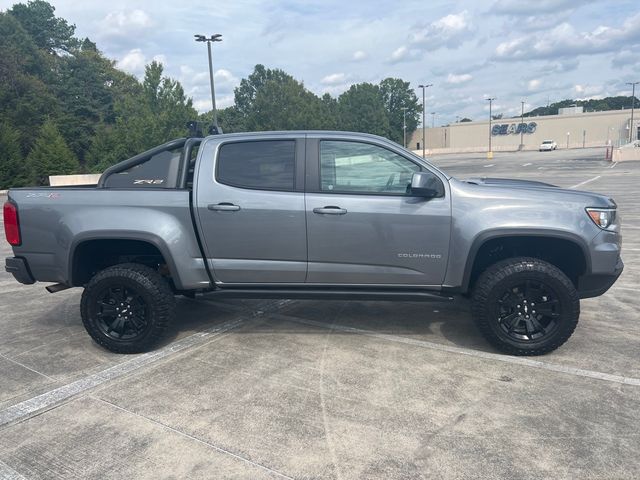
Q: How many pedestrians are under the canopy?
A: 0